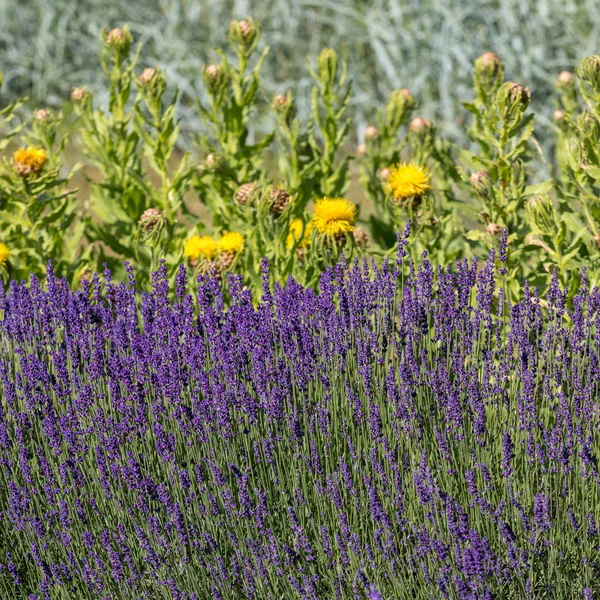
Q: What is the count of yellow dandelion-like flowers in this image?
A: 7